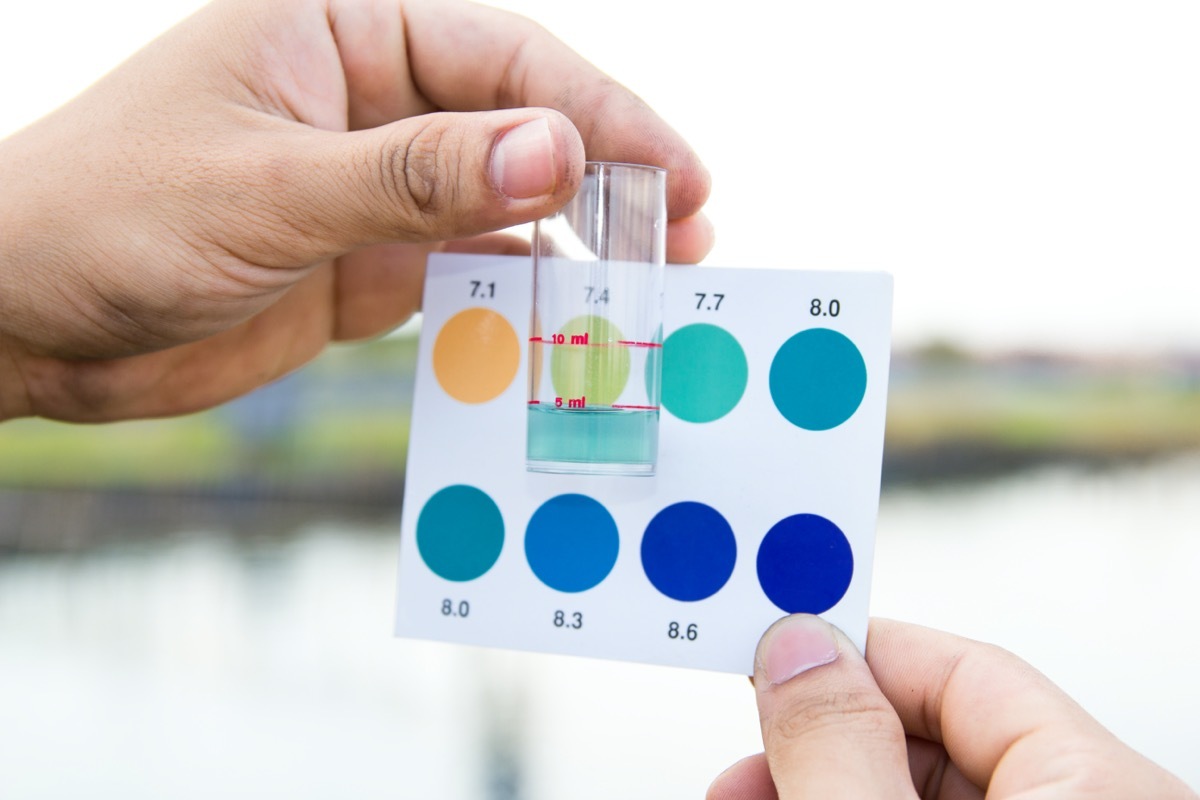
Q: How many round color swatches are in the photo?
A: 8